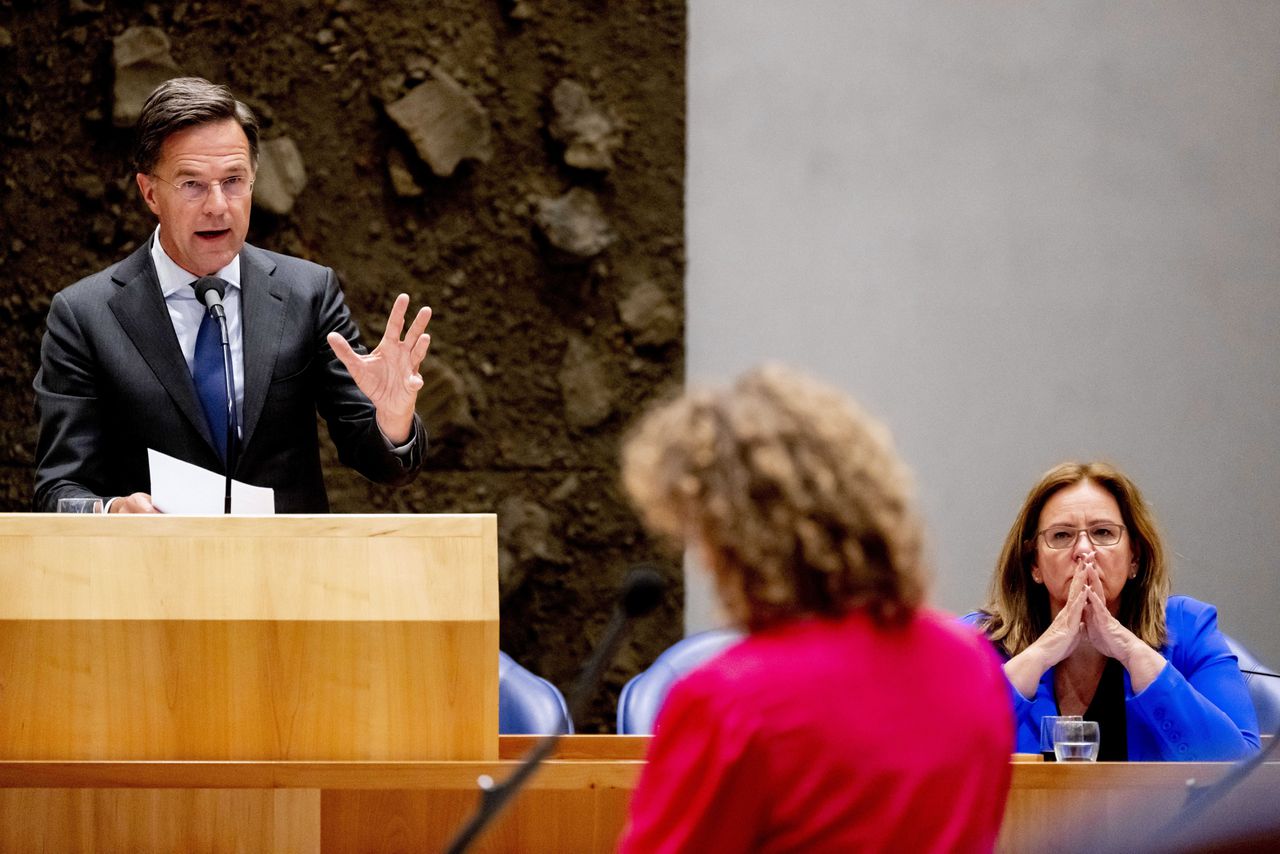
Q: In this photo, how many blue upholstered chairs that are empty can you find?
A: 2